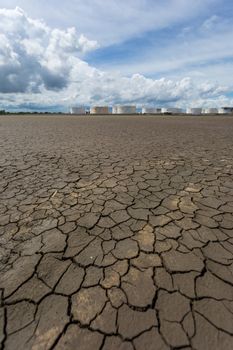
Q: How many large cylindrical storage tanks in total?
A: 8